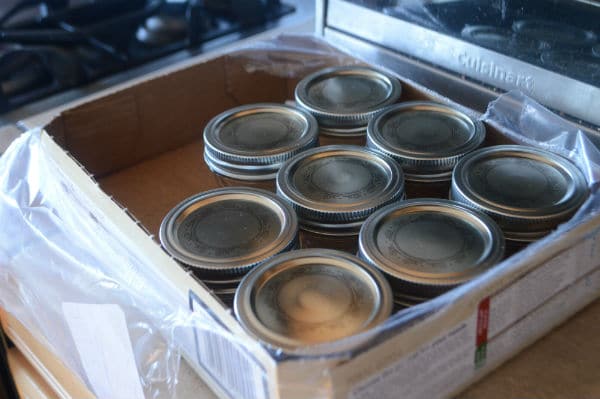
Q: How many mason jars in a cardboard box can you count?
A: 8